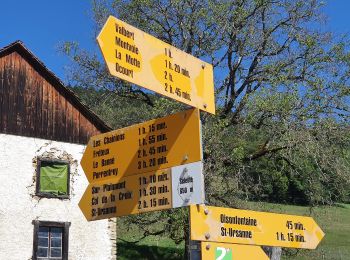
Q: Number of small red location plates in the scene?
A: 0